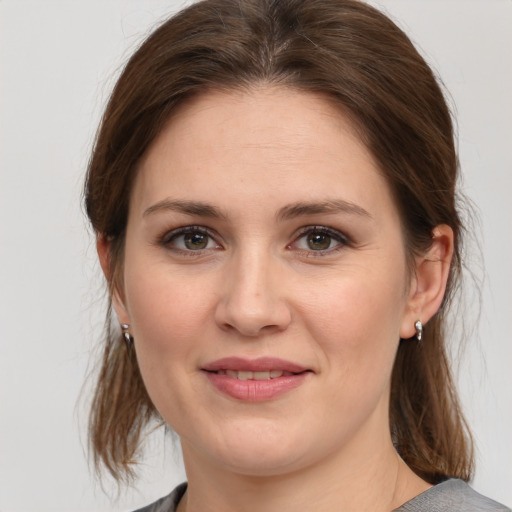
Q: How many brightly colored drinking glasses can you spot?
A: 0